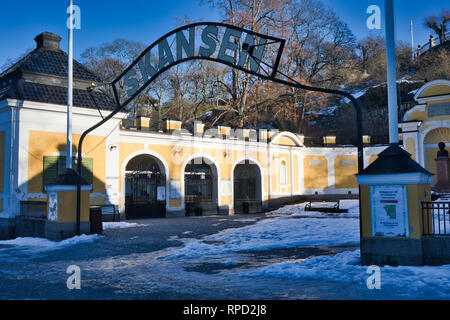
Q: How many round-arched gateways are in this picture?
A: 3